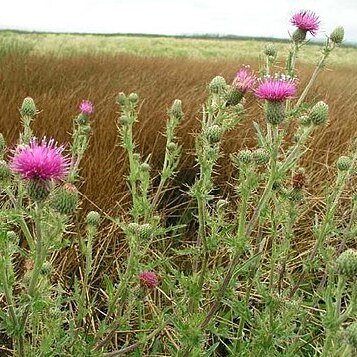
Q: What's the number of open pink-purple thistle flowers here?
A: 6